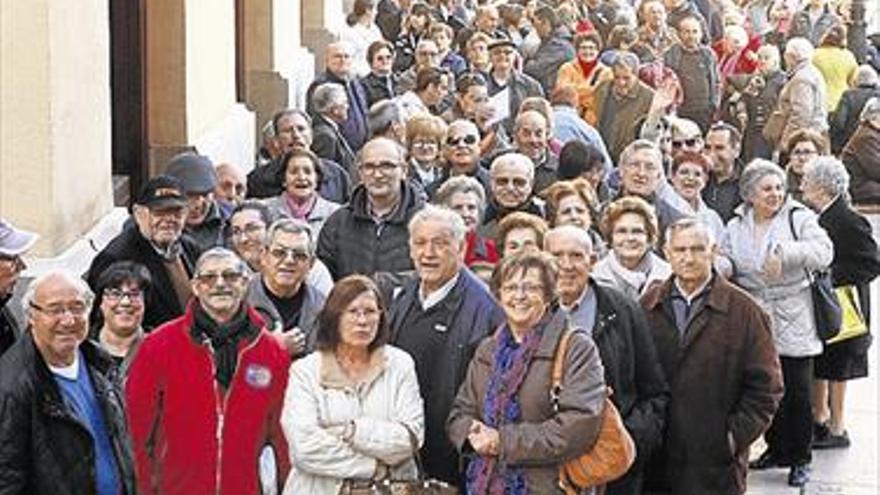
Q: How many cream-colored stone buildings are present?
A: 1